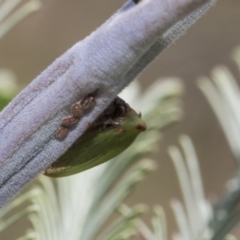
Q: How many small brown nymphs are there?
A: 4